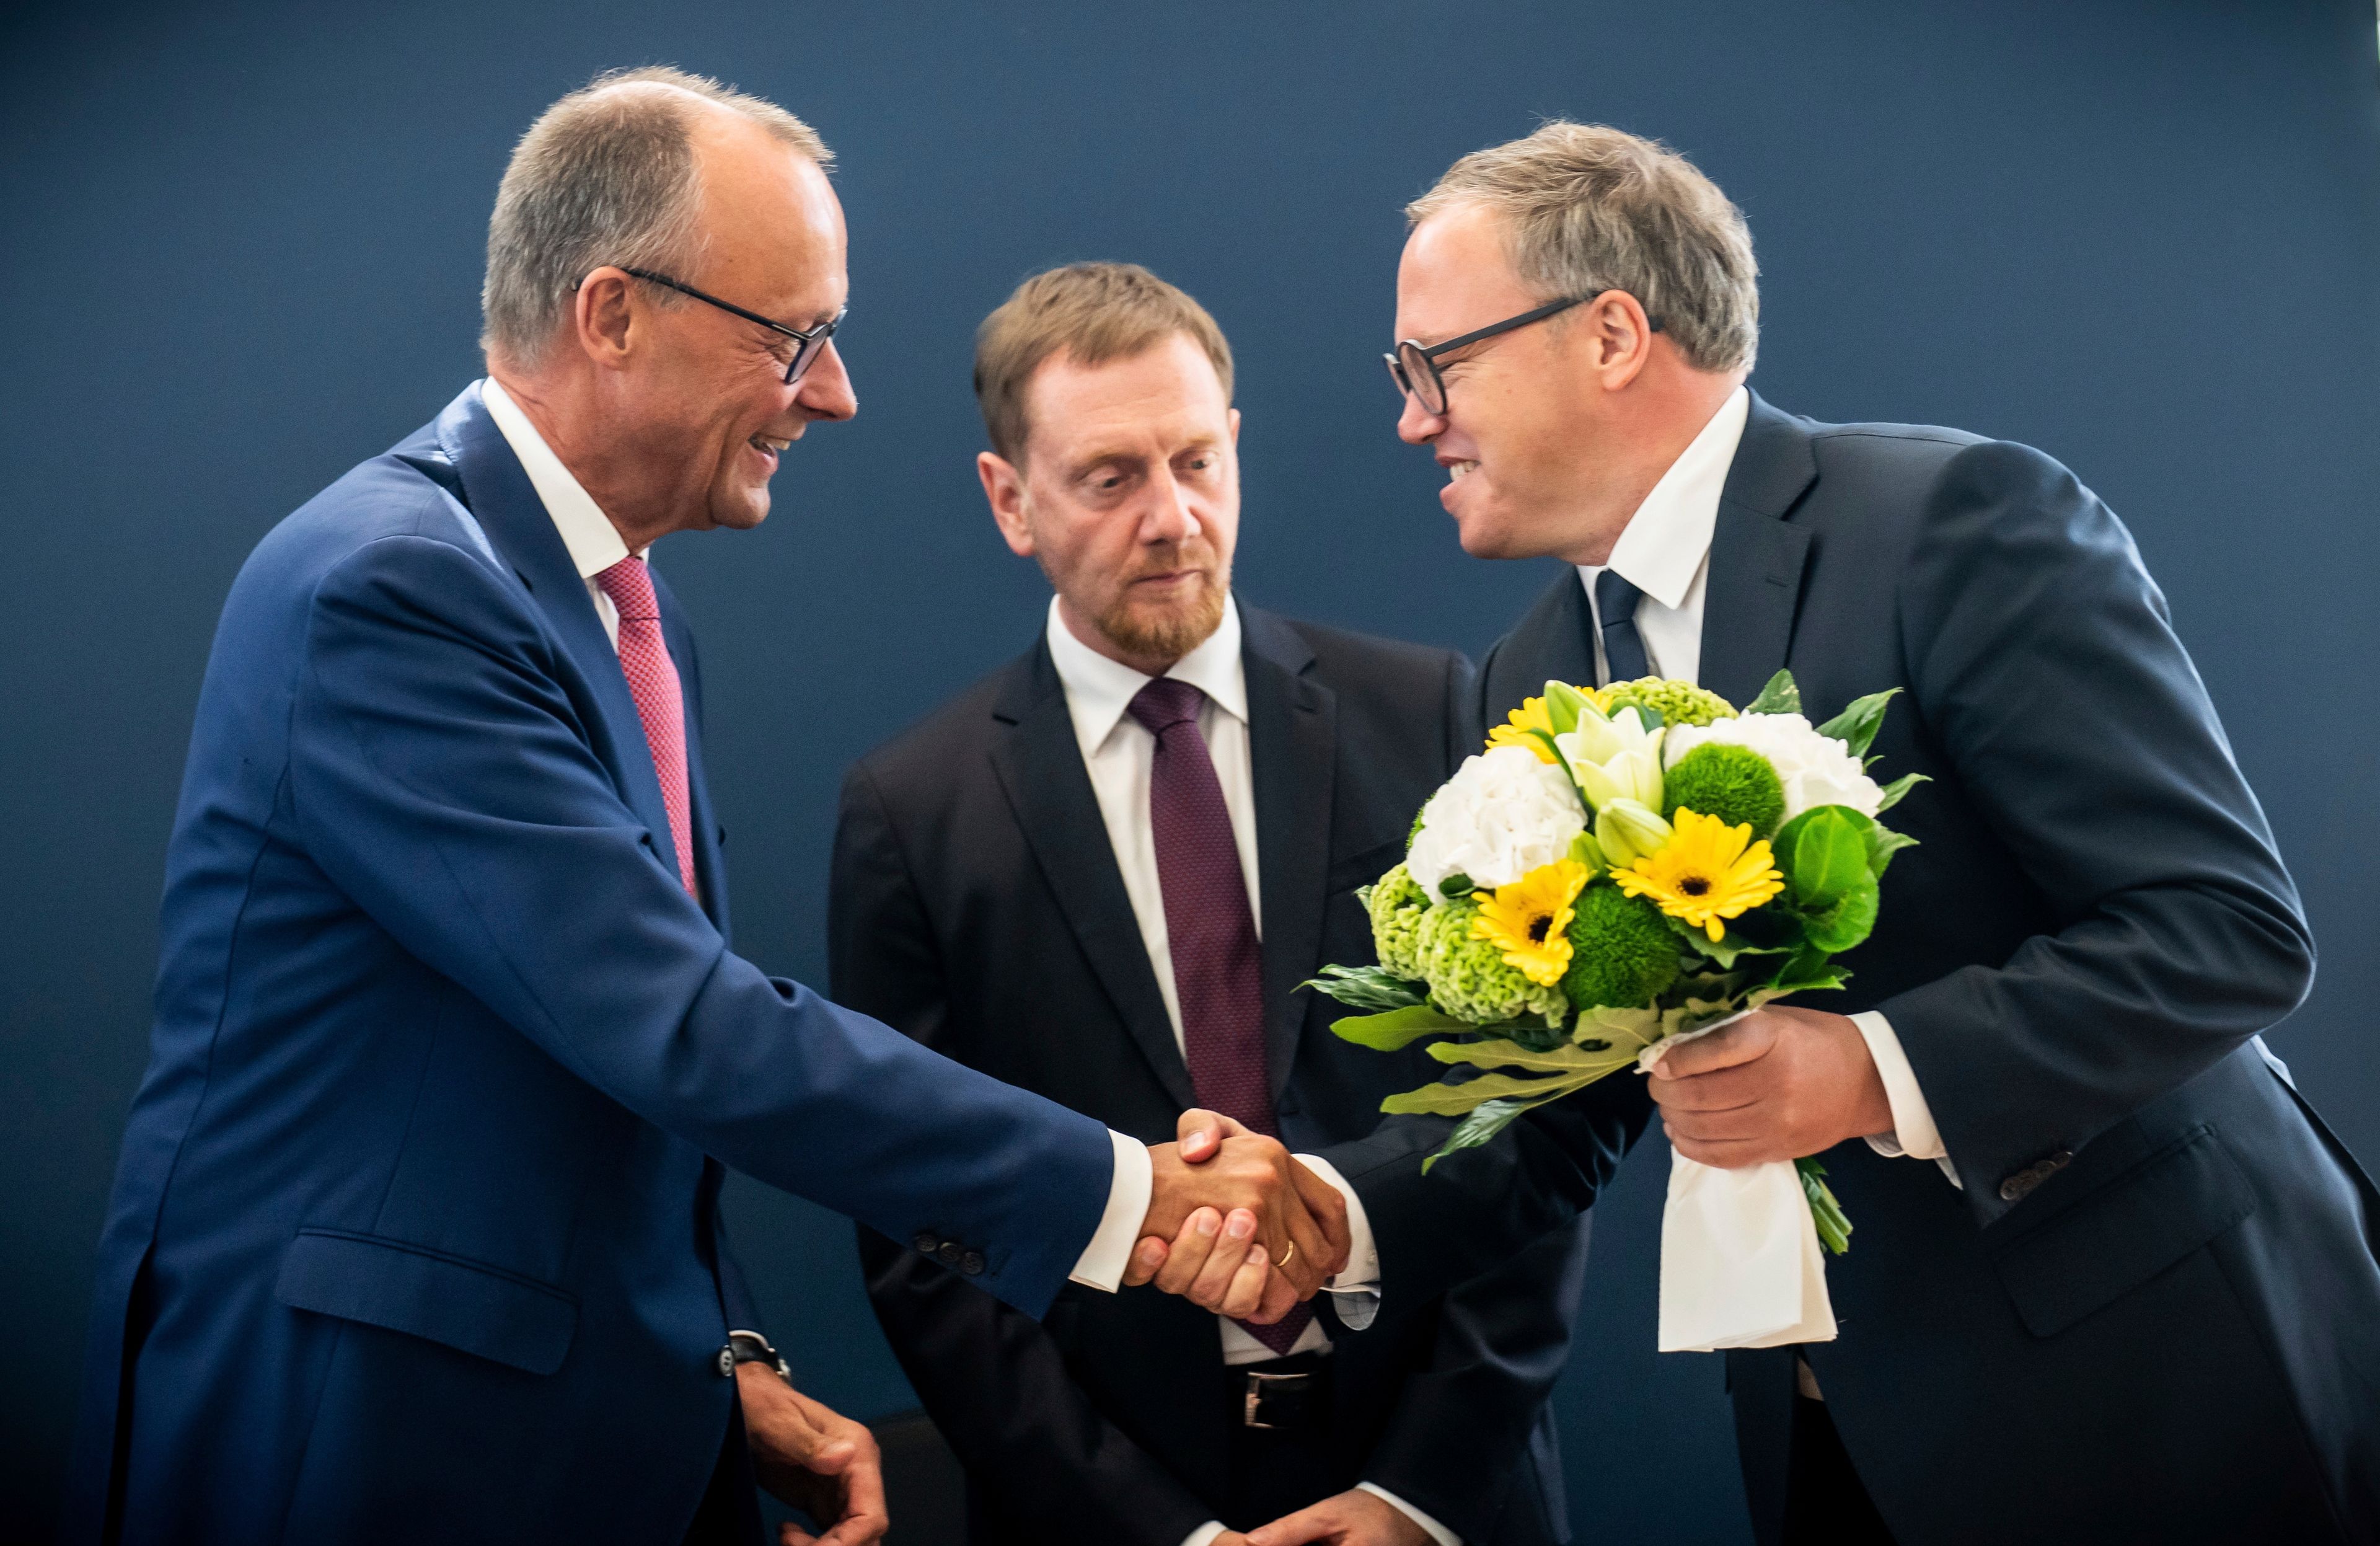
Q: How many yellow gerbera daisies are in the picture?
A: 3